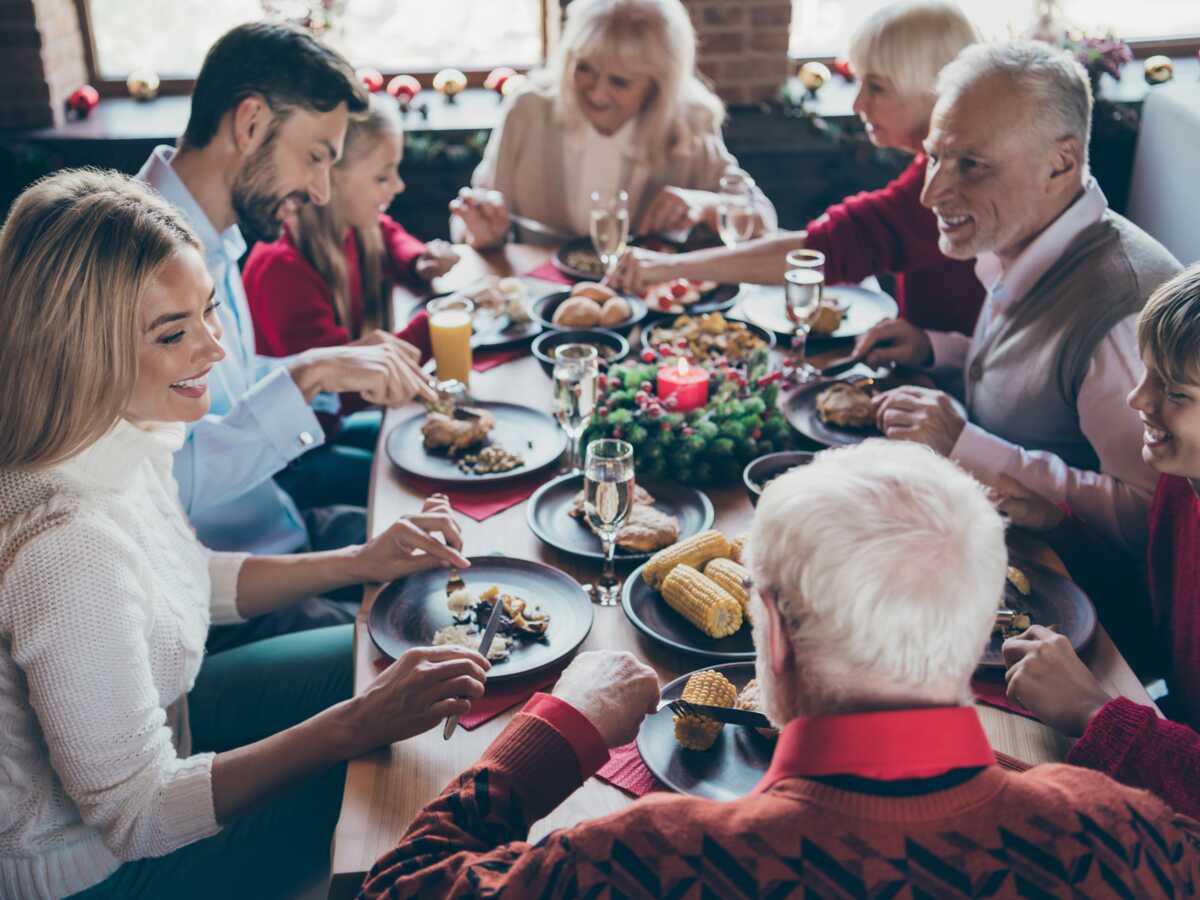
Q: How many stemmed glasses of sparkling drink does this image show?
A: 5